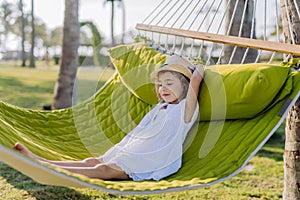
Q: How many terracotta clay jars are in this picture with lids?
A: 0